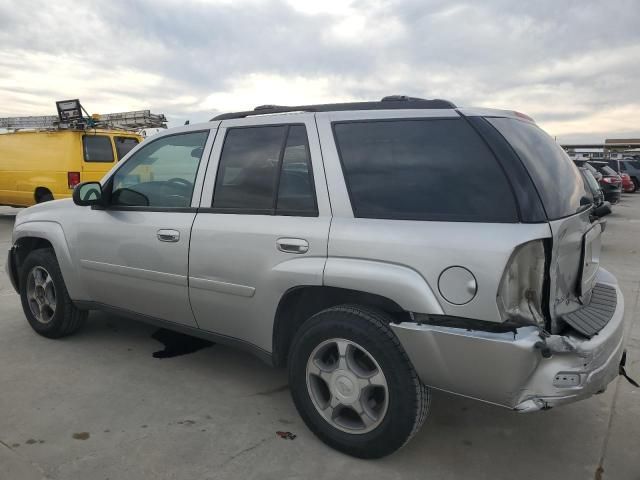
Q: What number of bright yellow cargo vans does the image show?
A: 1